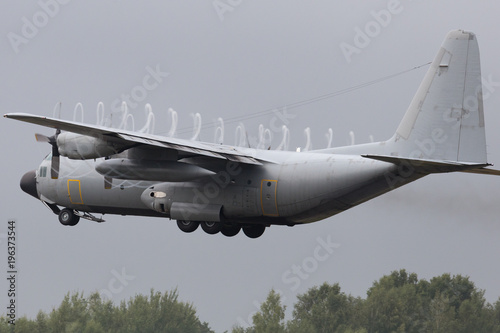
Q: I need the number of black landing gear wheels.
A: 6